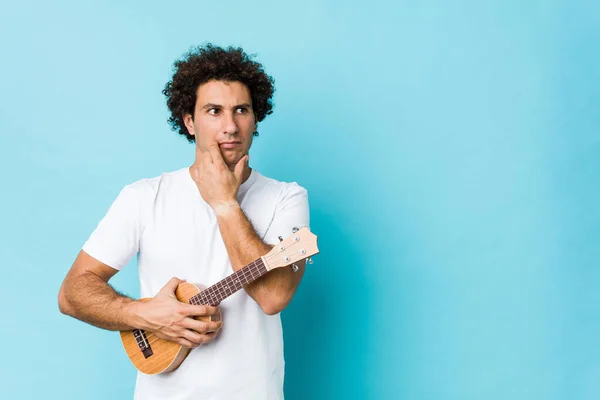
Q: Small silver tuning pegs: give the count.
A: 4